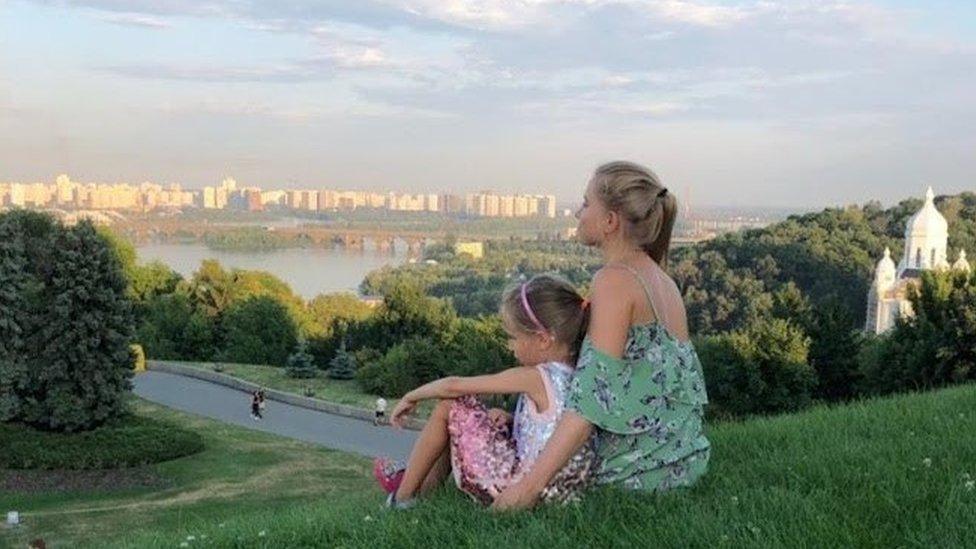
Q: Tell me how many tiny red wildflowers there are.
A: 0